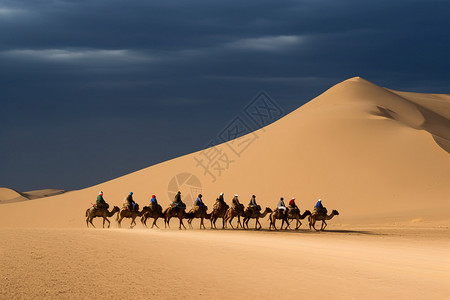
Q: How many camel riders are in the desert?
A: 11